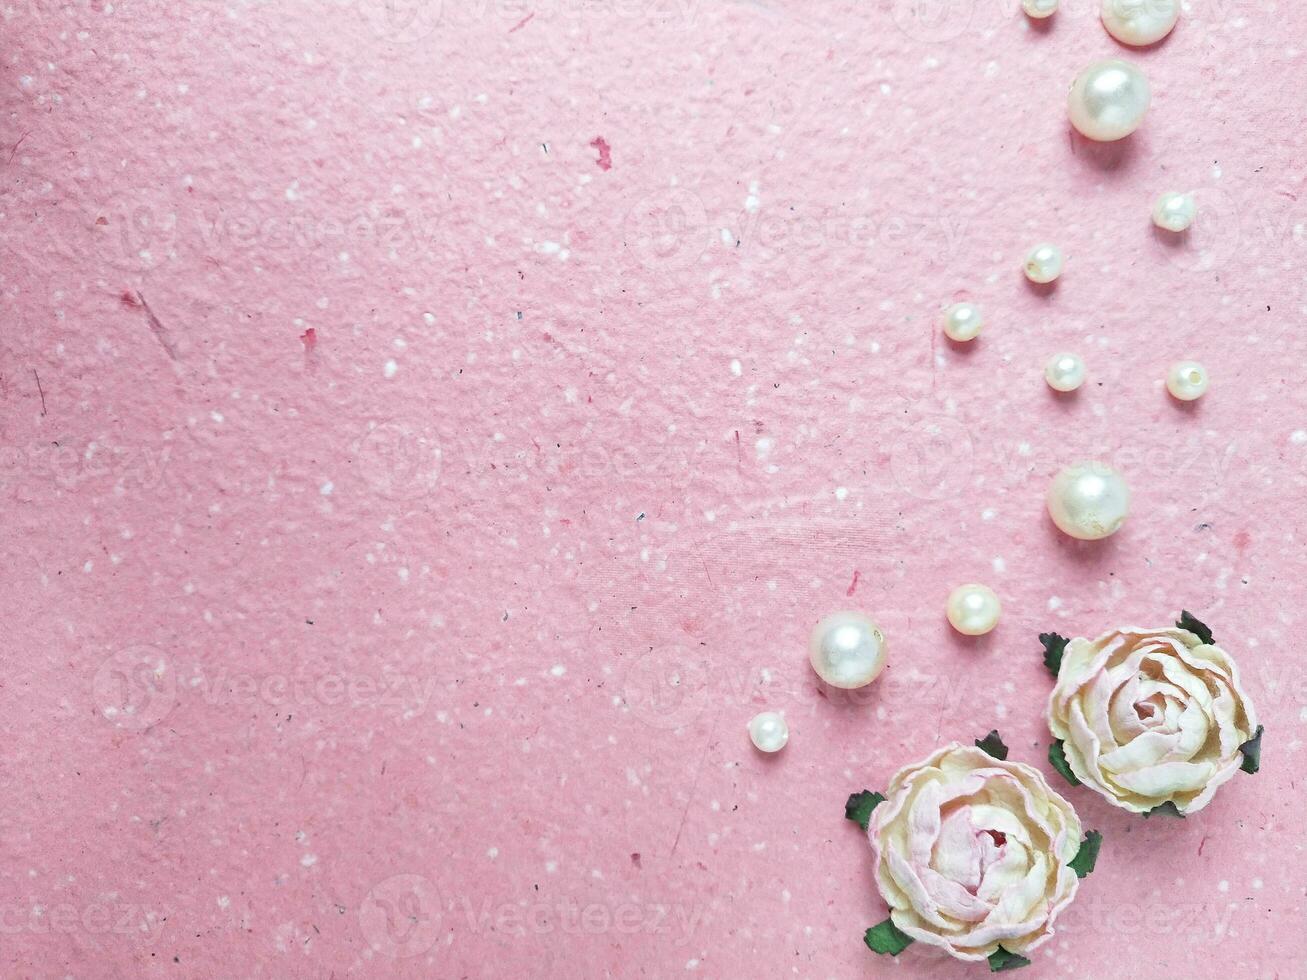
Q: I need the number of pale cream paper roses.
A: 2